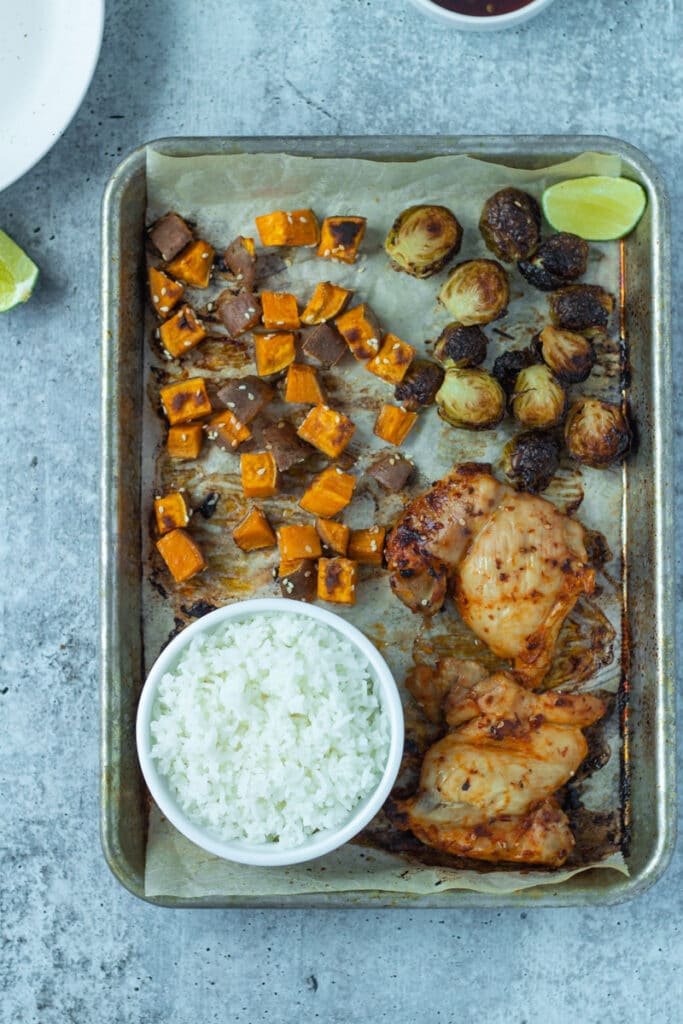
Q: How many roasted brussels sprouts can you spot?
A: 13